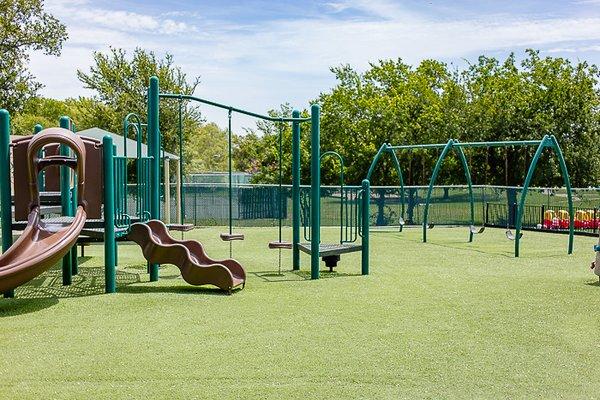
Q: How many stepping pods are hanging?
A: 3